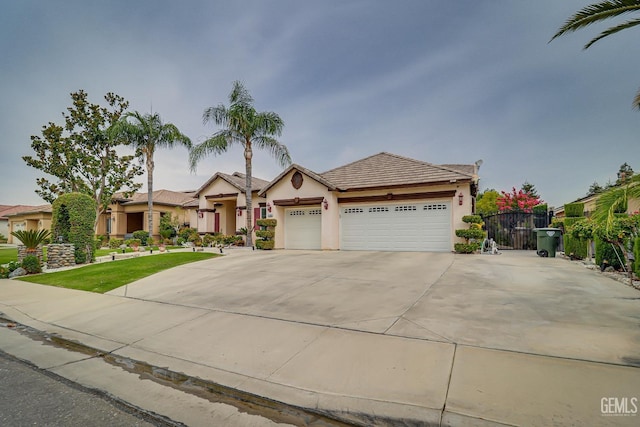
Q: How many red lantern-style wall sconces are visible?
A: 5